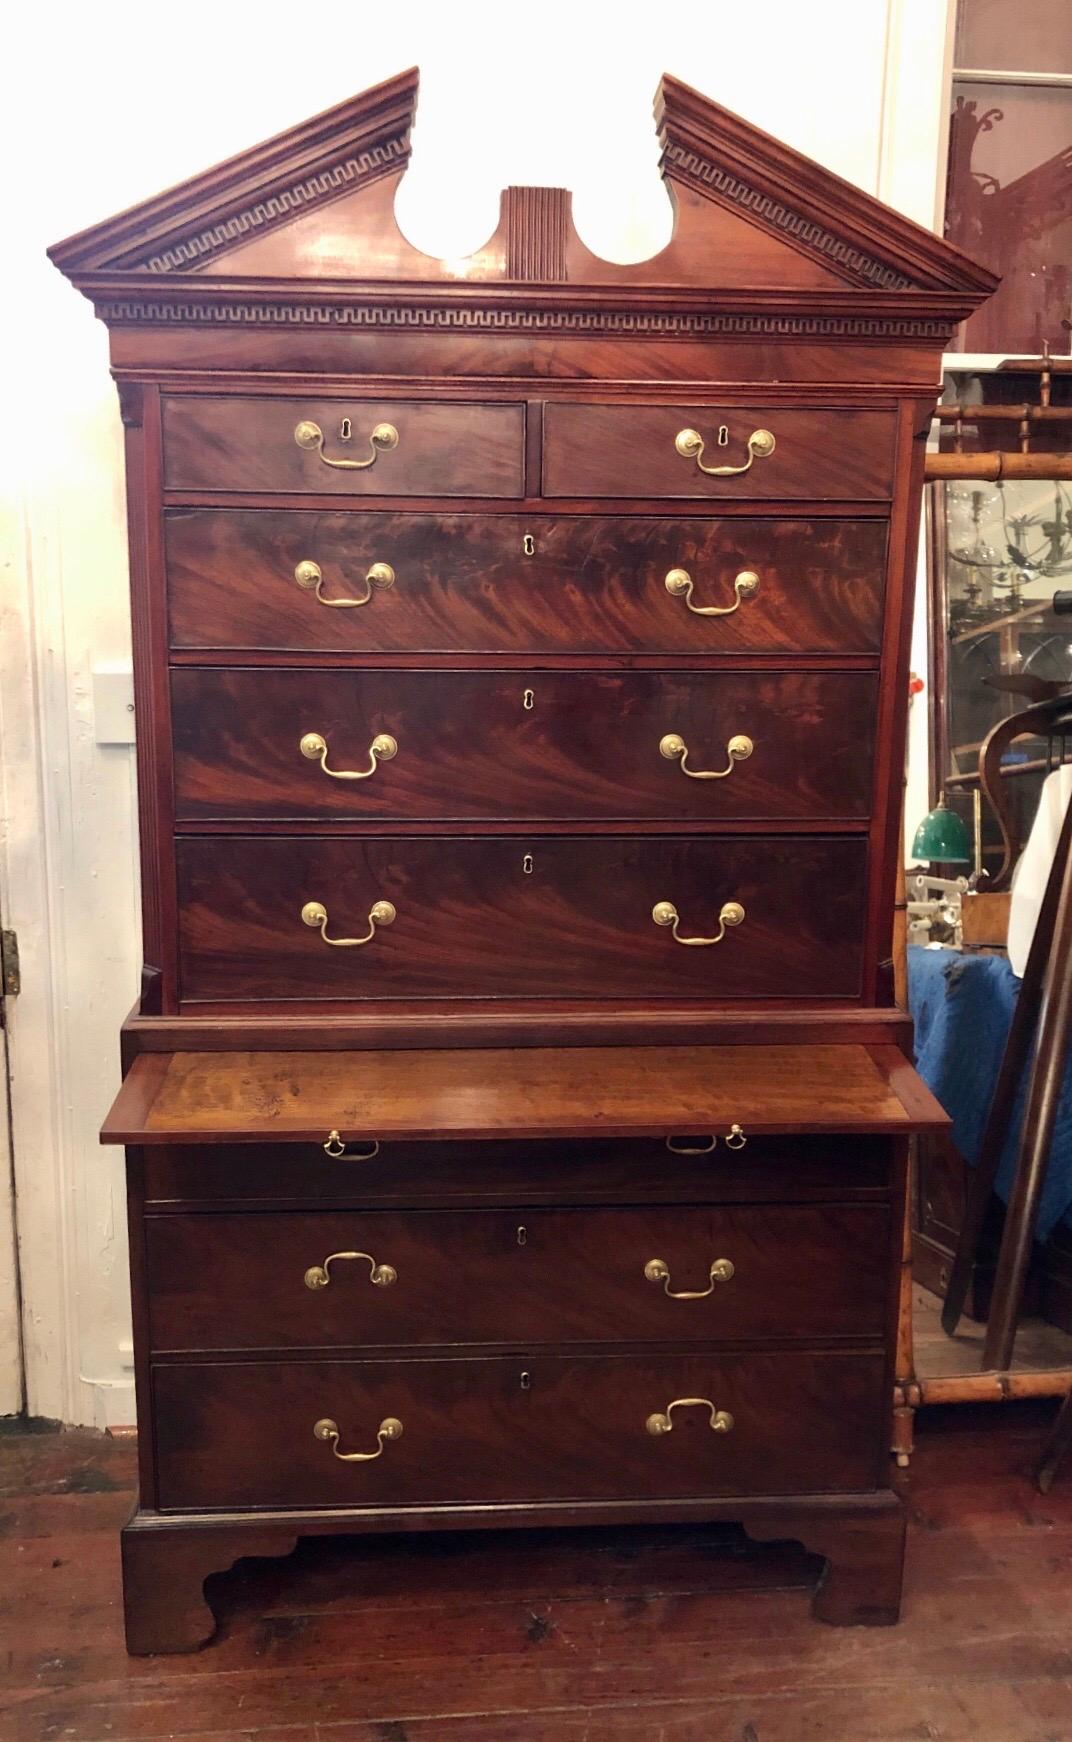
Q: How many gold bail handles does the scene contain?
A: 14